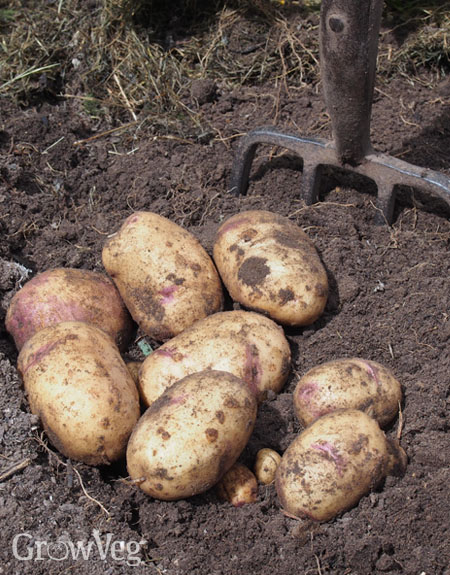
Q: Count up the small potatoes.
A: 2